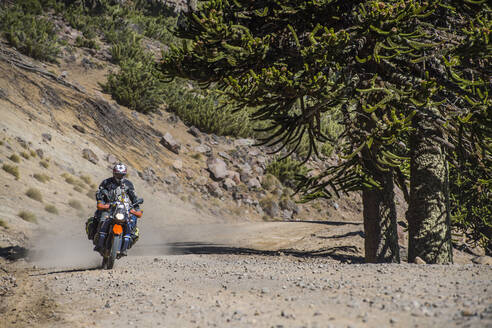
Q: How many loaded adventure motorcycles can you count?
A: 1